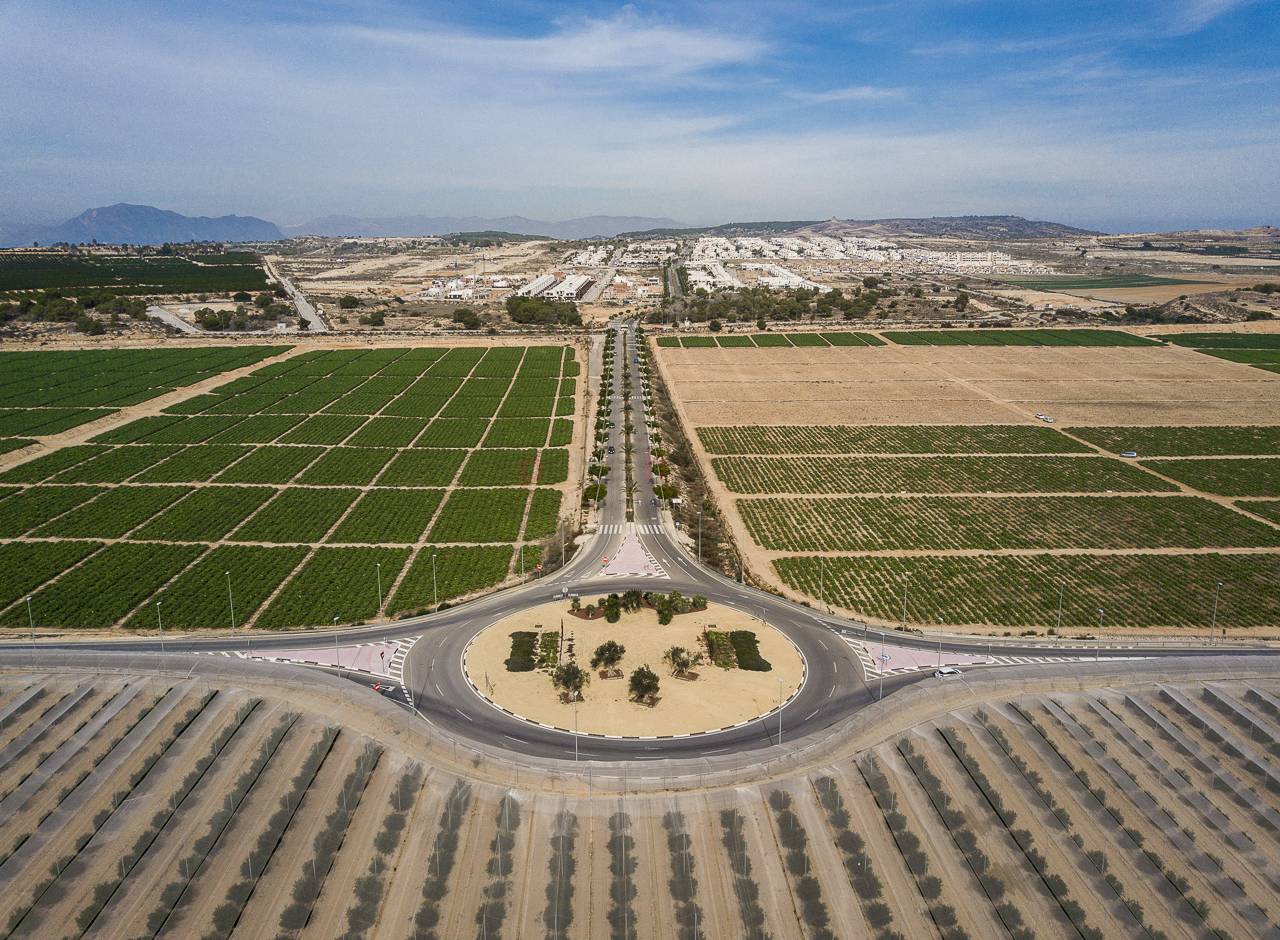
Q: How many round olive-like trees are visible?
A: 4